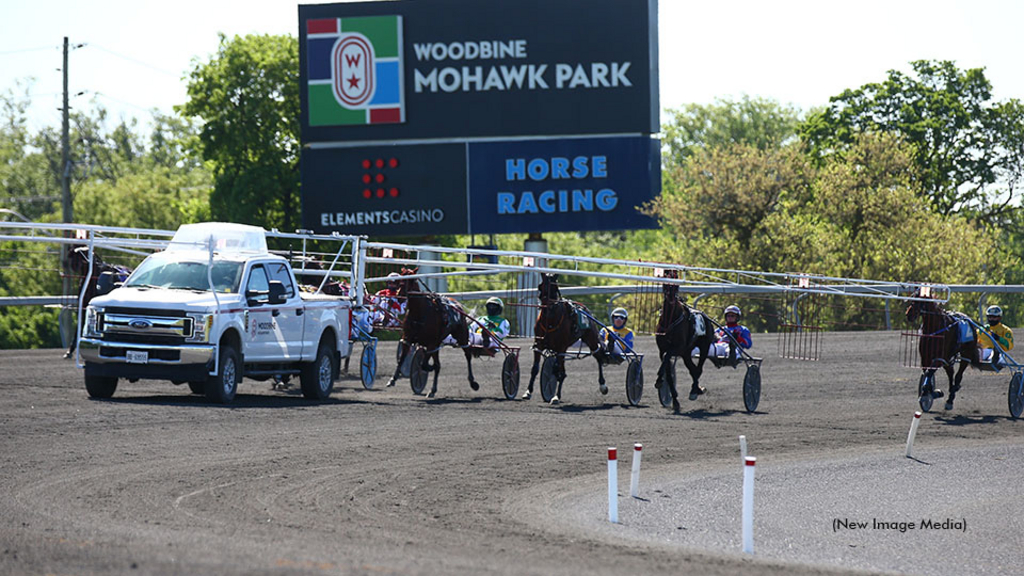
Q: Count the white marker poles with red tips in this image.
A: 4